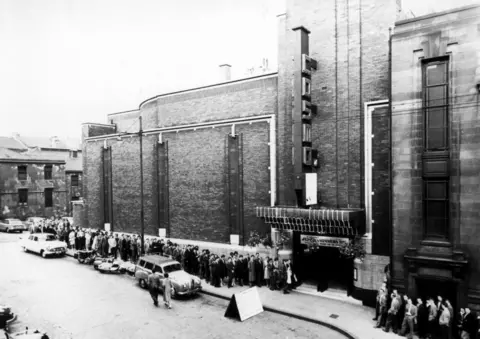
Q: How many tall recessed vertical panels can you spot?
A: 3